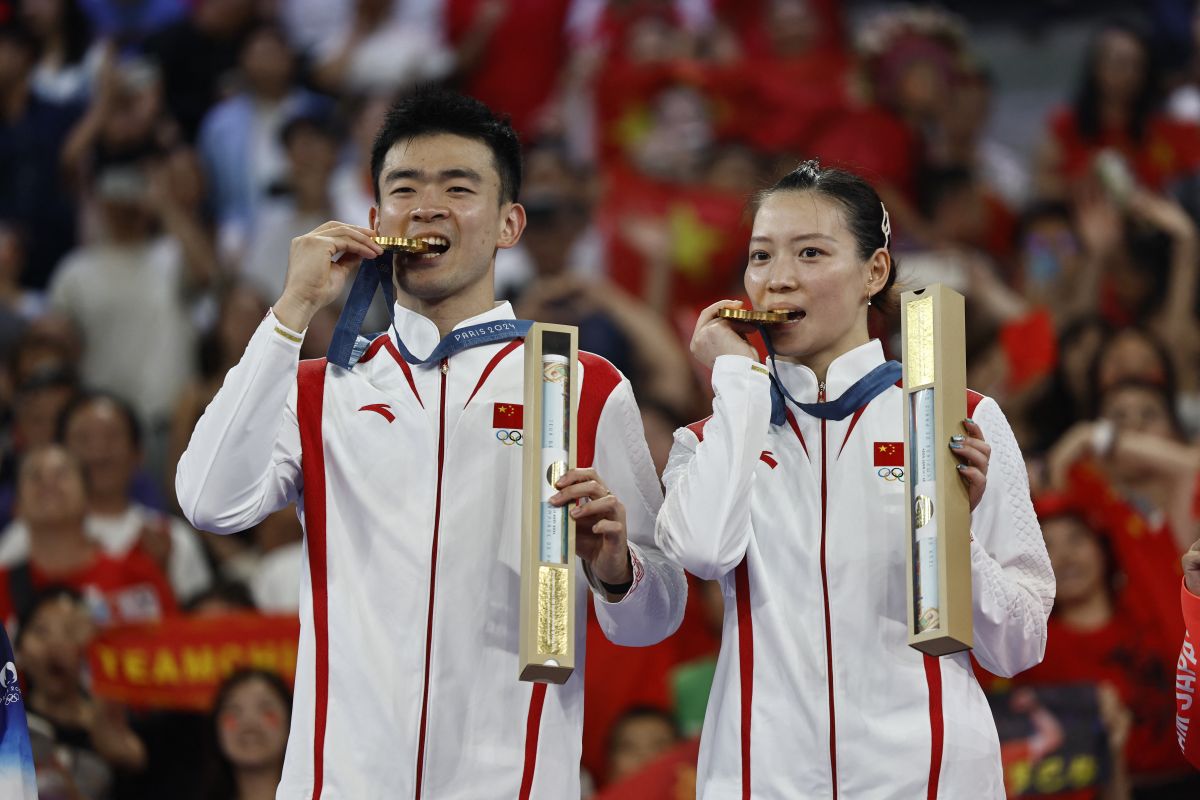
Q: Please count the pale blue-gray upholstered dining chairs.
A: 0